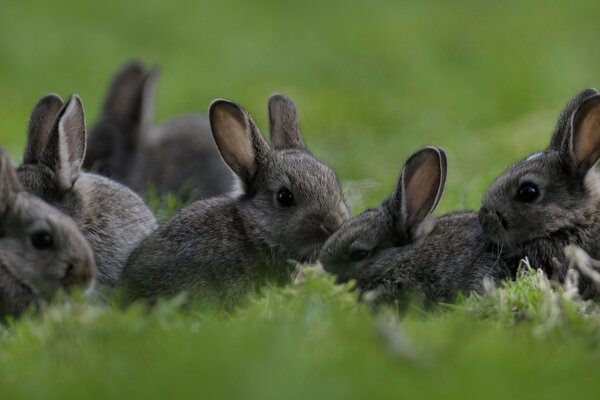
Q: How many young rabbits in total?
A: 6